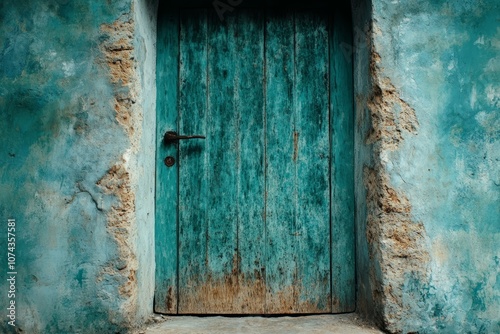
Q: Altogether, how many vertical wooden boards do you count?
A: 7